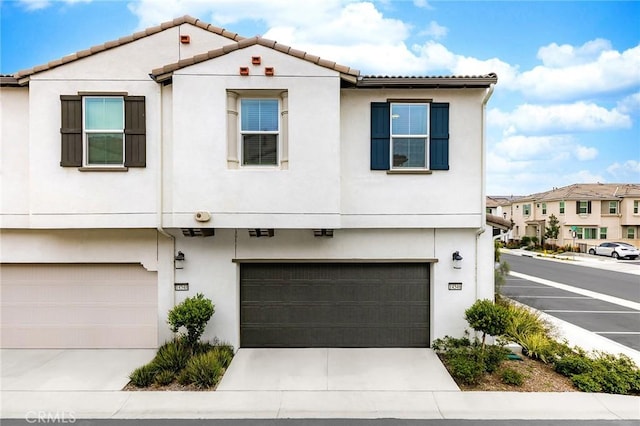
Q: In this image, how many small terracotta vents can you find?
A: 4